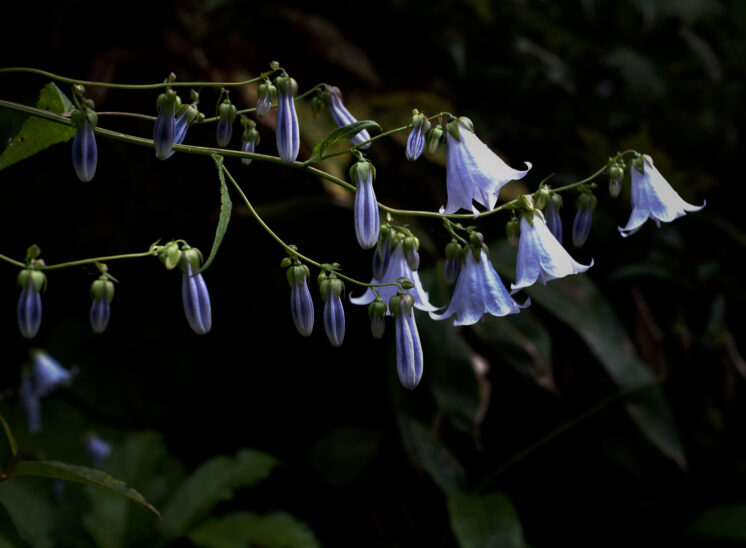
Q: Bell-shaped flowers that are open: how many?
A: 5